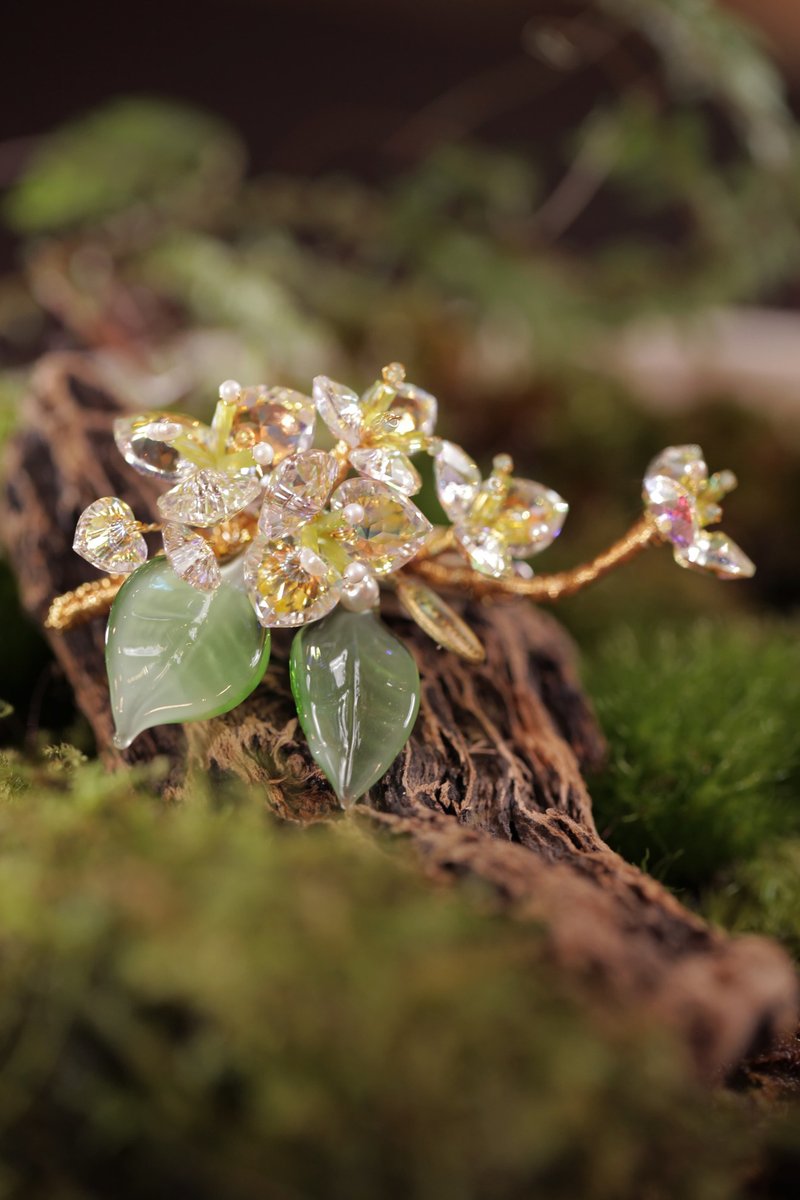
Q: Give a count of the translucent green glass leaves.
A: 2